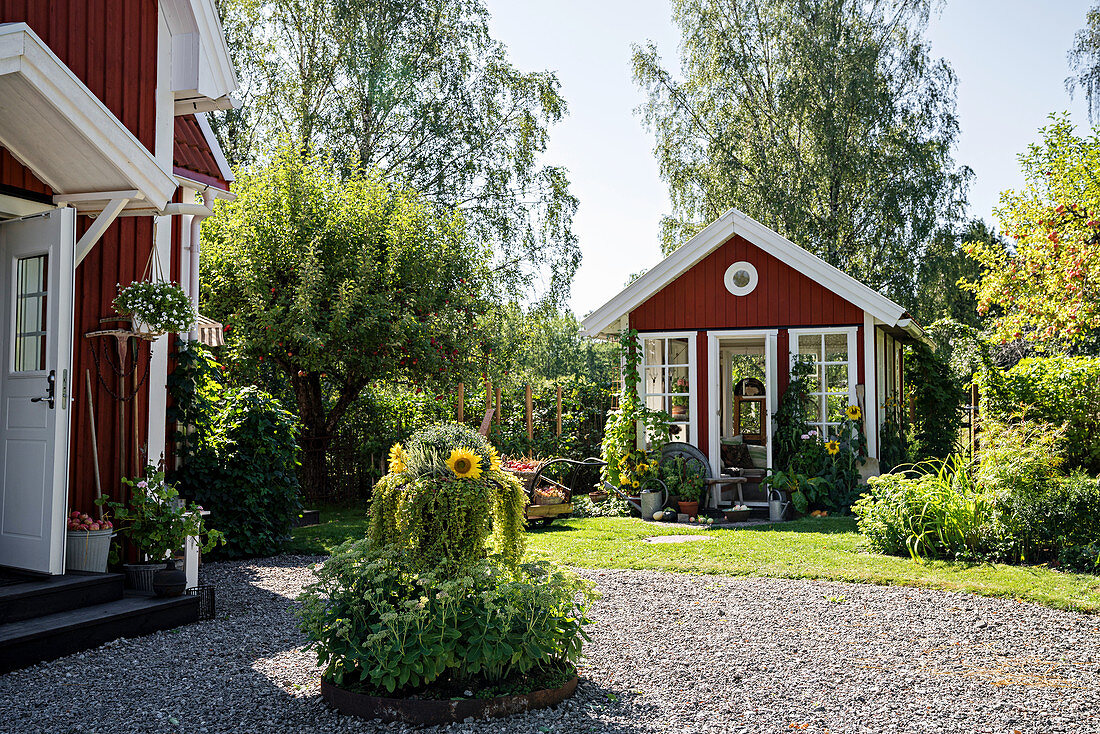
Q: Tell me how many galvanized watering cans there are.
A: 2